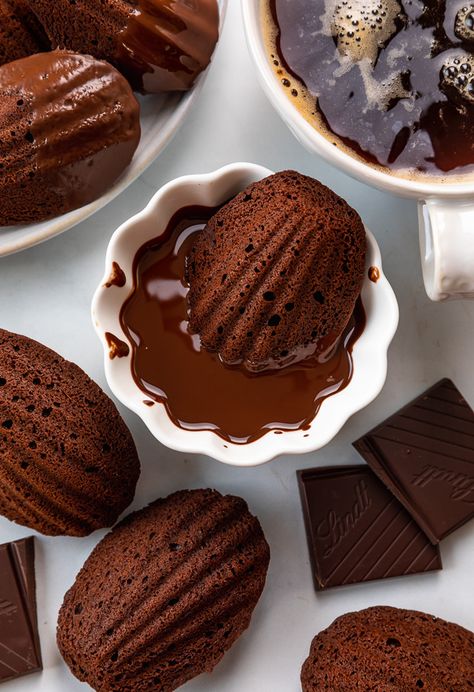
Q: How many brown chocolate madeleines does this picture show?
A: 7